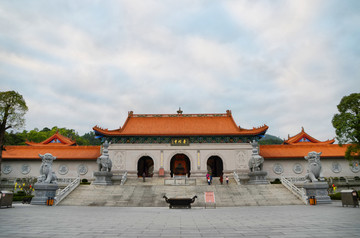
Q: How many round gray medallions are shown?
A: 8